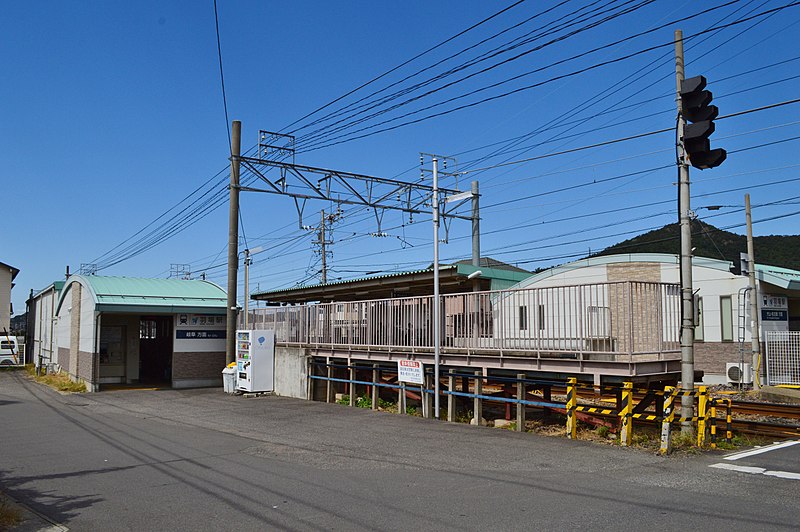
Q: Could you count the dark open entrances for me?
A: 1